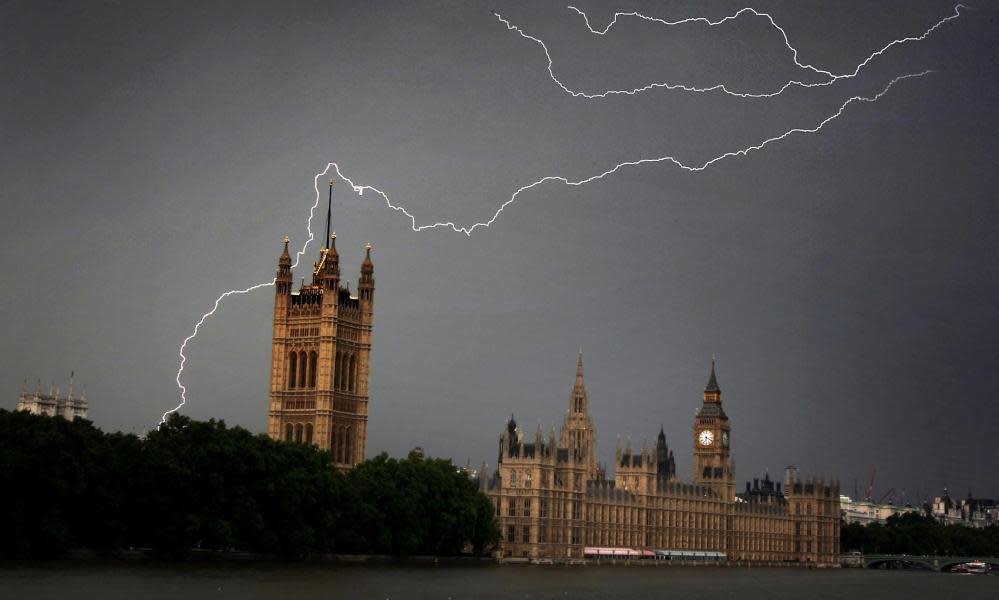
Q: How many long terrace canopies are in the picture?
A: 2